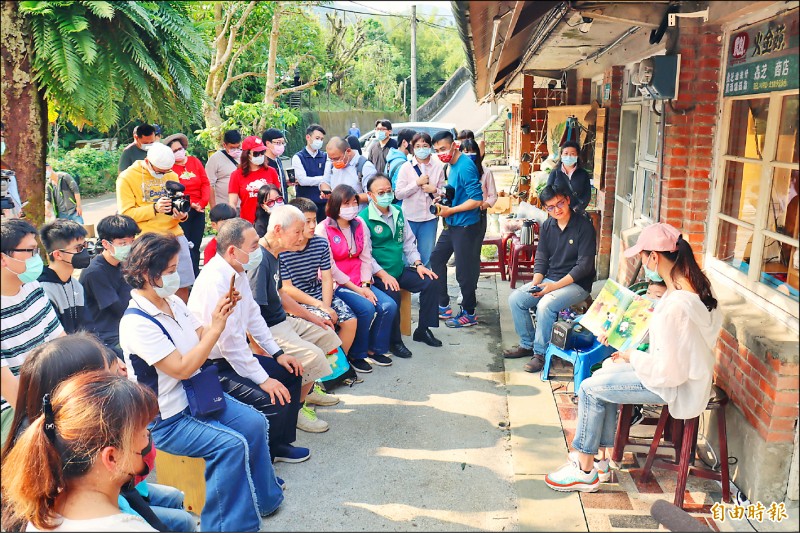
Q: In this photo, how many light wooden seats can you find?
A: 2